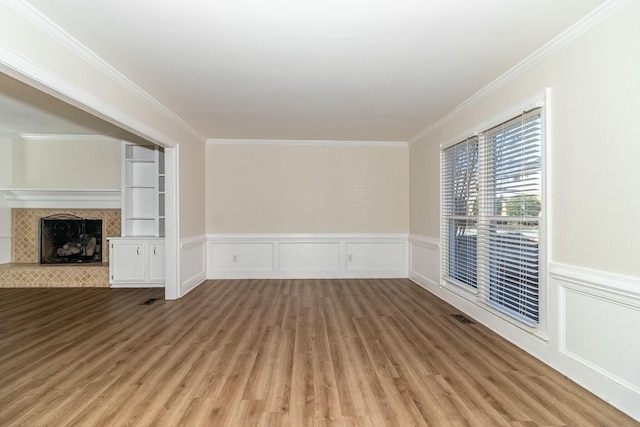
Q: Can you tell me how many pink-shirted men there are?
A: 0